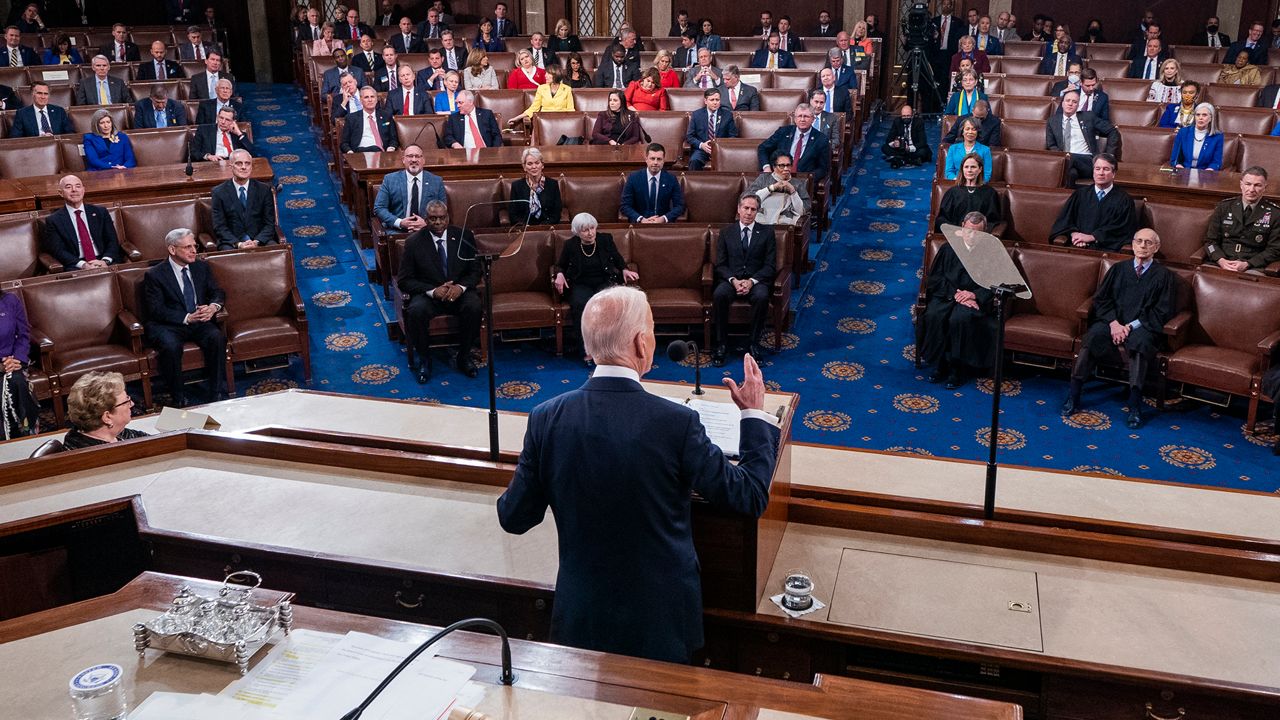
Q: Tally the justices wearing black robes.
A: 4